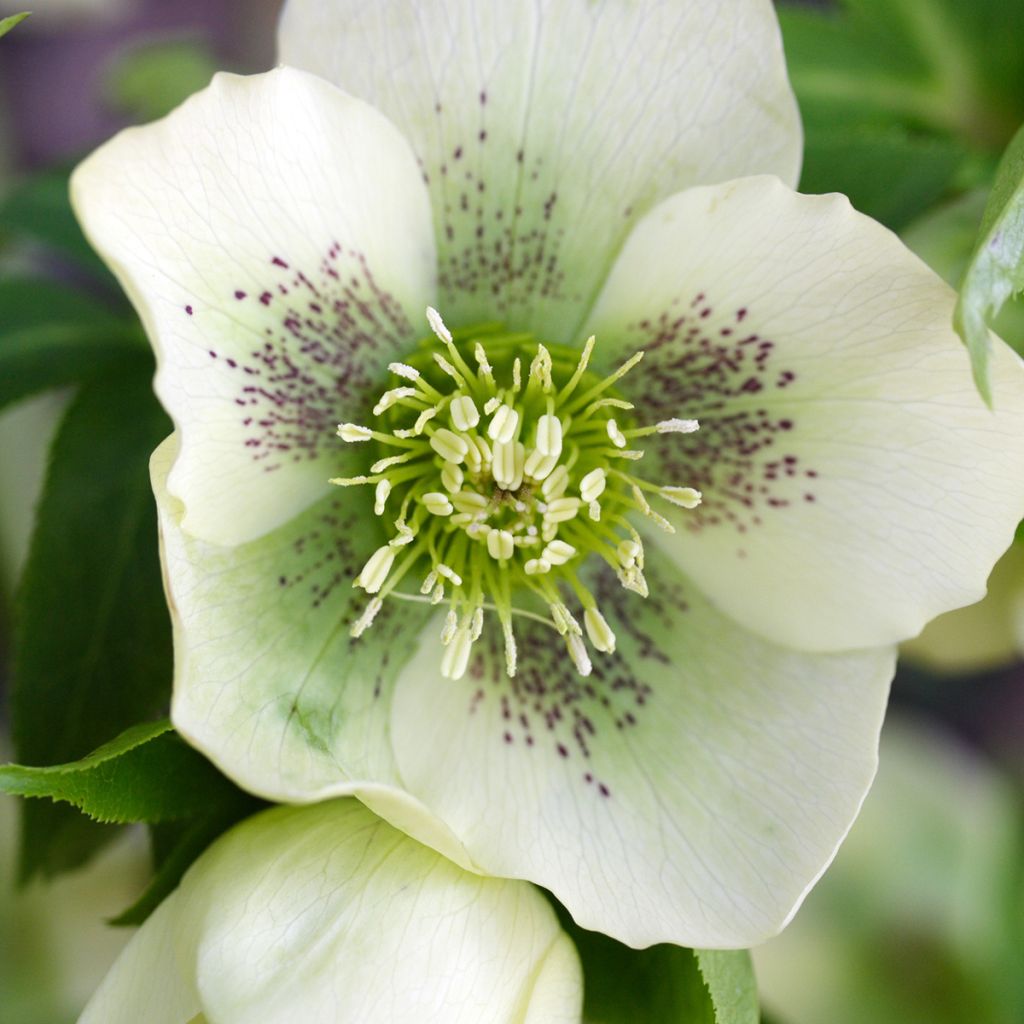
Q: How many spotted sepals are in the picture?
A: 5